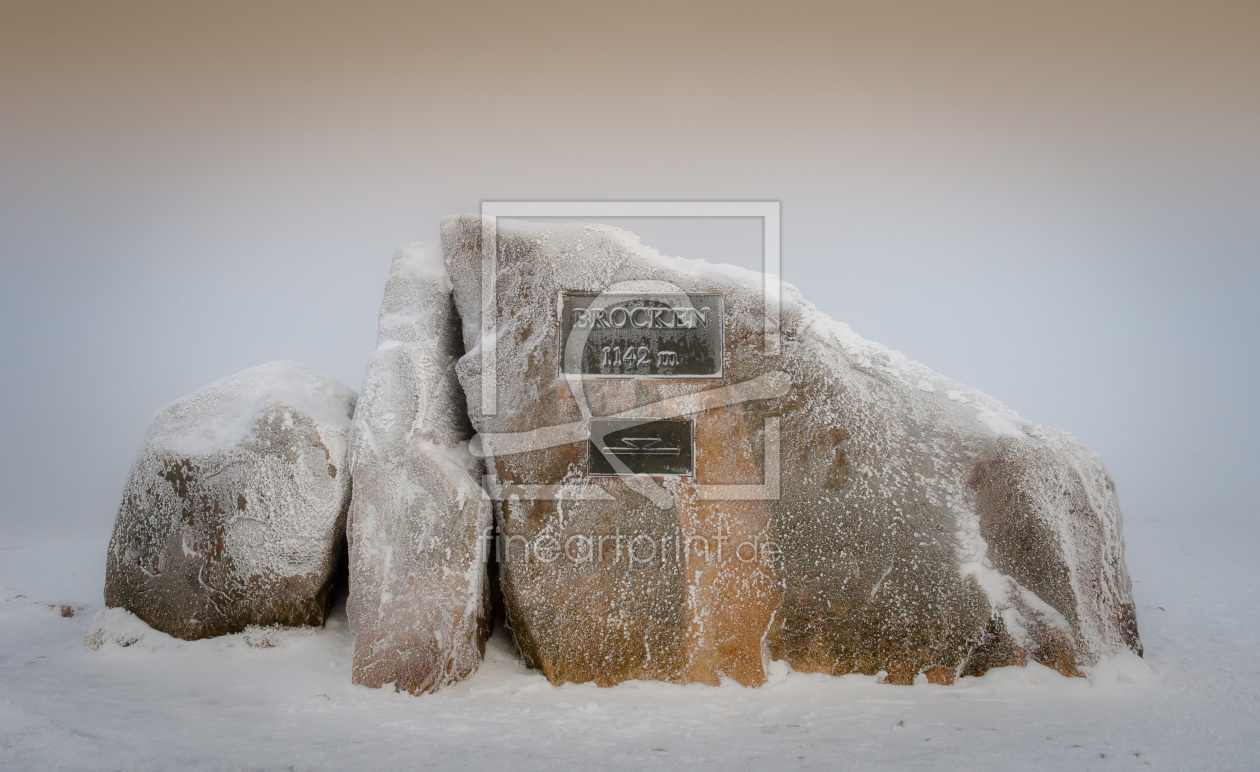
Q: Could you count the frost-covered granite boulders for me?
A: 3